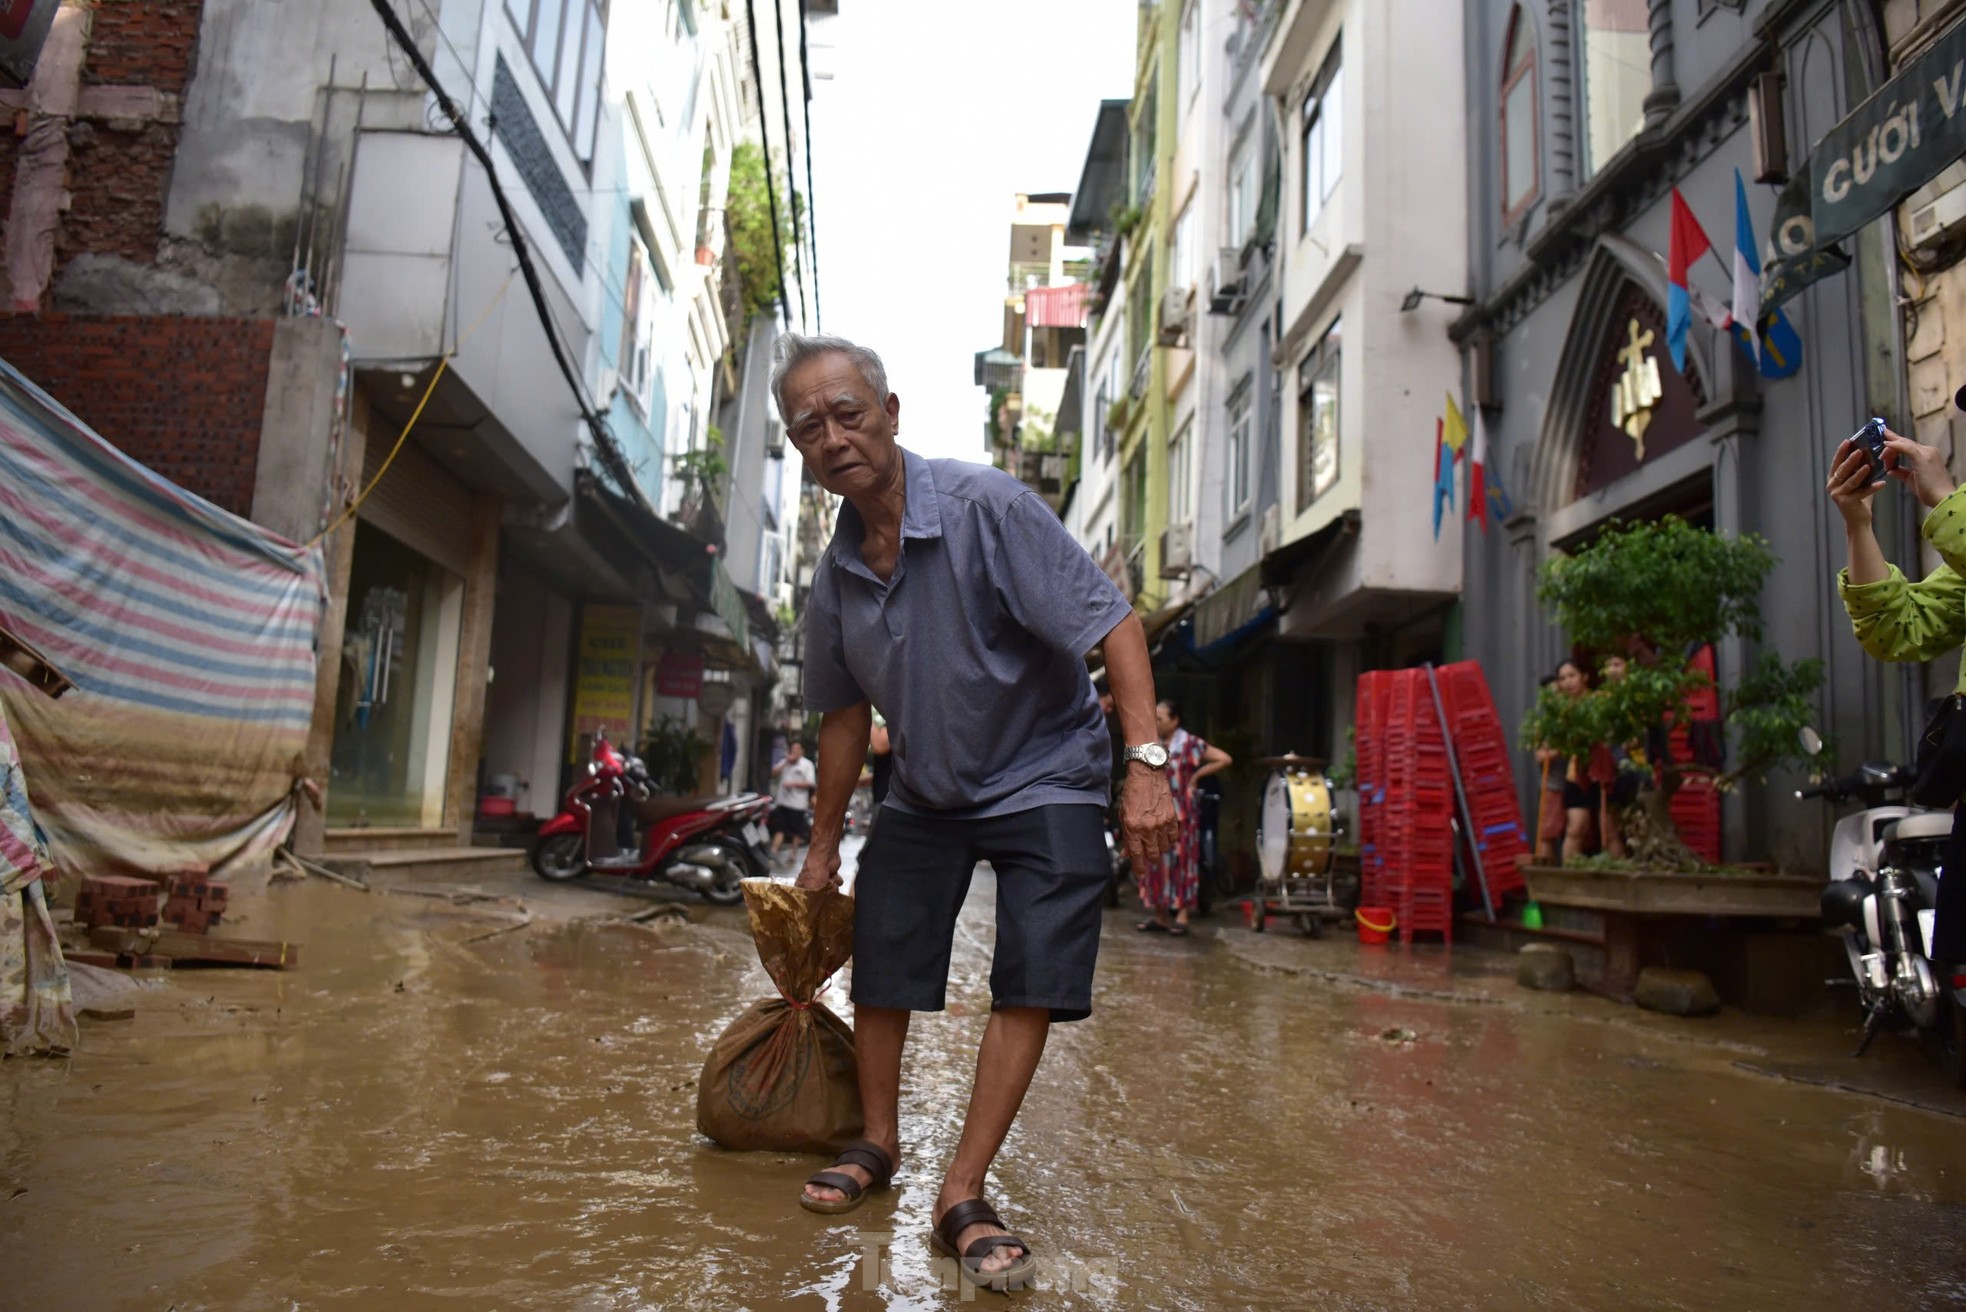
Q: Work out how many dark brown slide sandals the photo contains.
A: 2